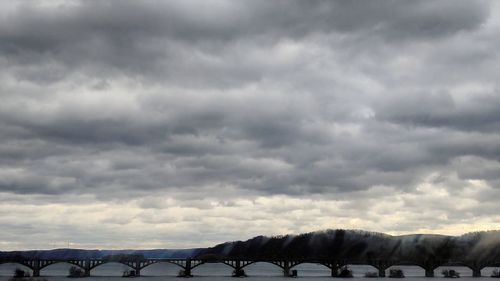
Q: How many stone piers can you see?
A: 10